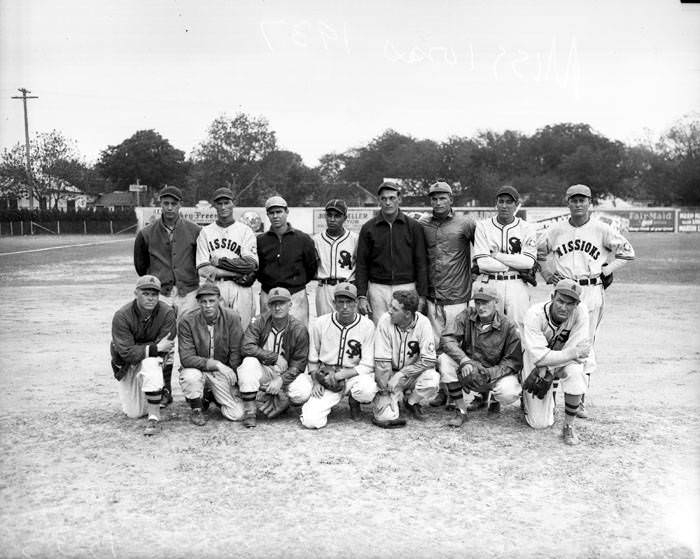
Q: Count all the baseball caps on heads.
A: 14